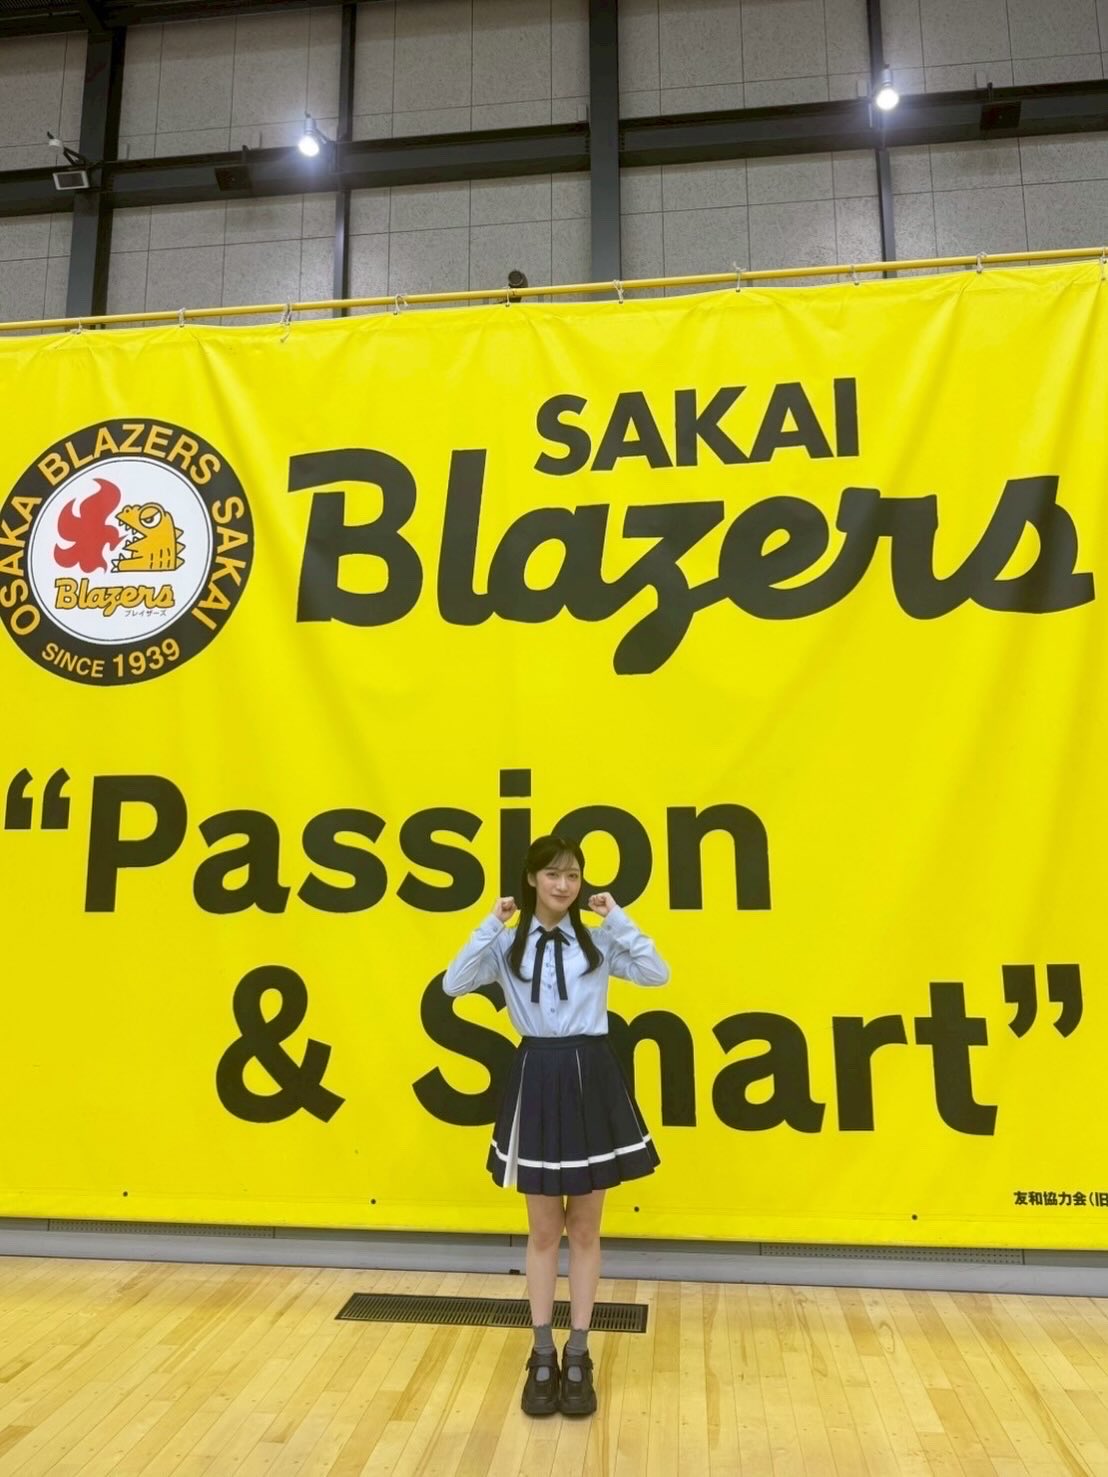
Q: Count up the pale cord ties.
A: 10